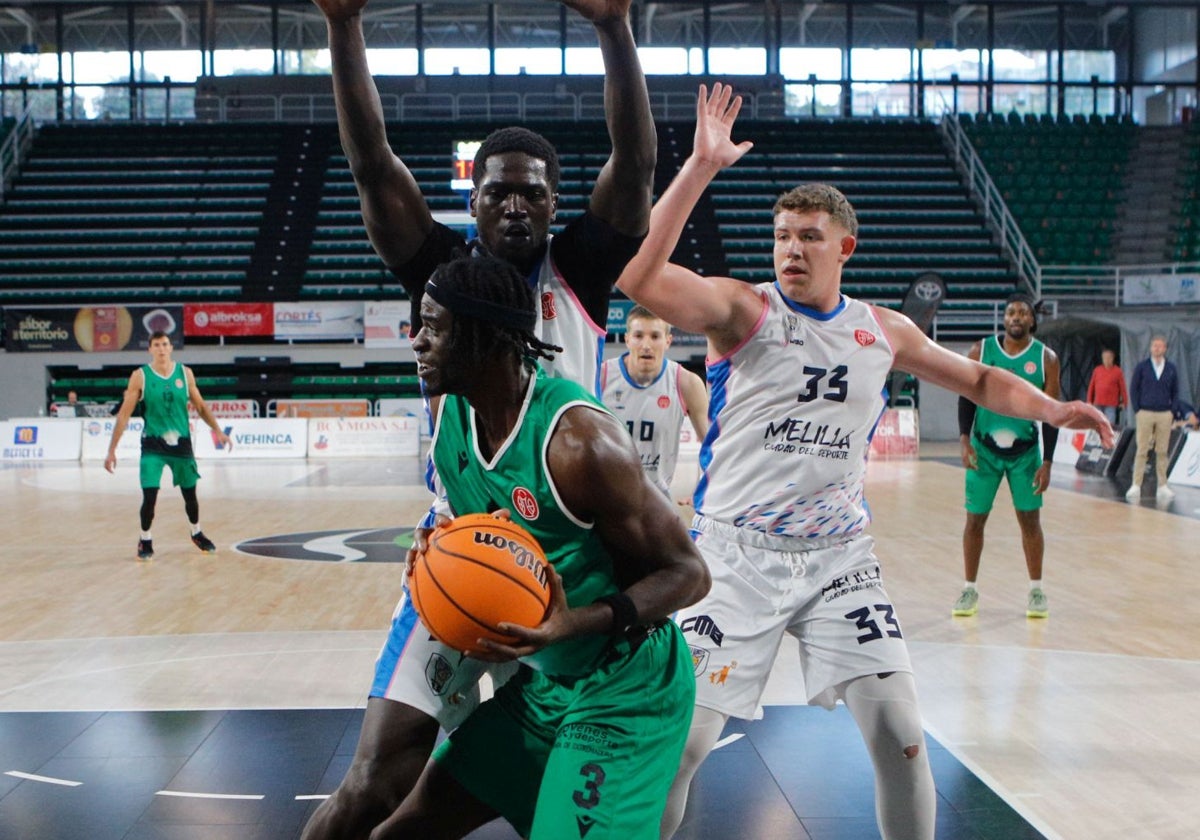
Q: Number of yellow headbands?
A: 0